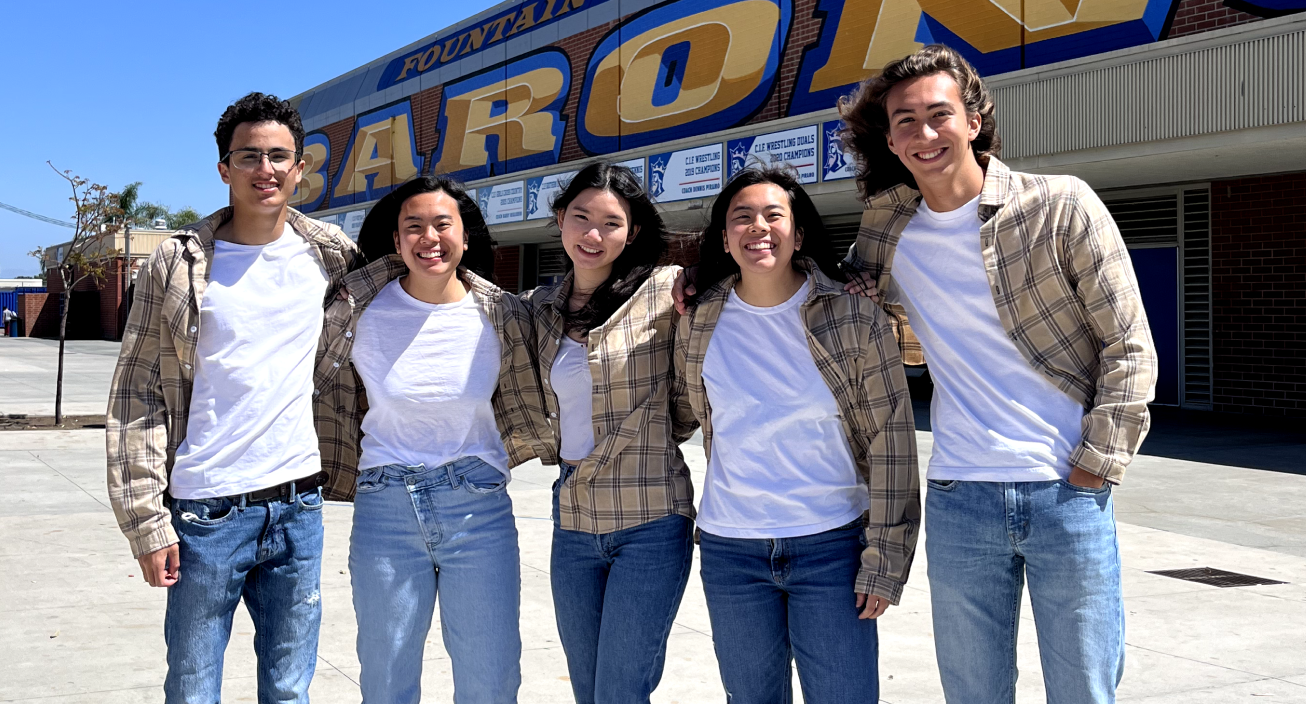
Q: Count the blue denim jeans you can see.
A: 5